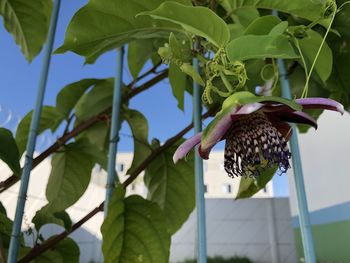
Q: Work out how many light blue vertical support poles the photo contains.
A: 4